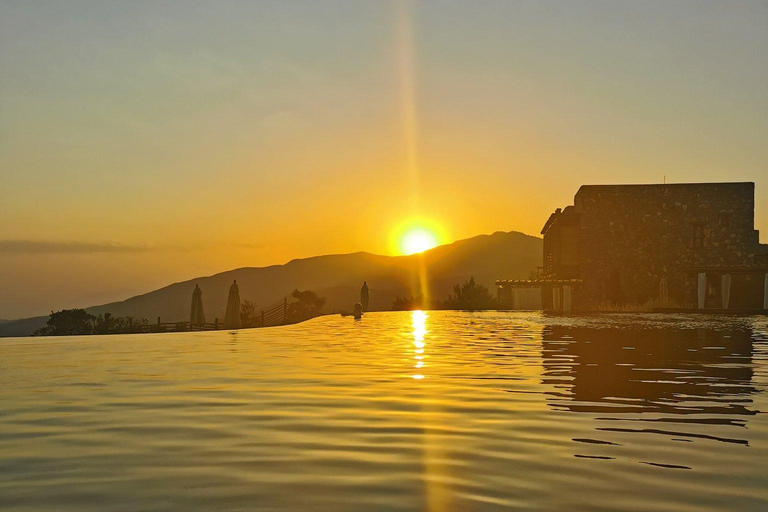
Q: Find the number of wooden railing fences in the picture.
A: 1